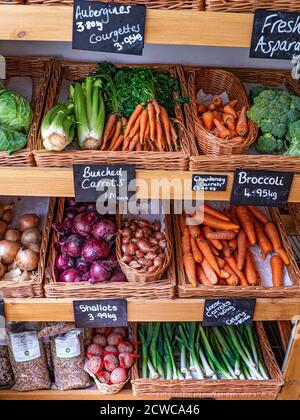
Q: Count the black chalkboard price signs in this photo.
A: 7